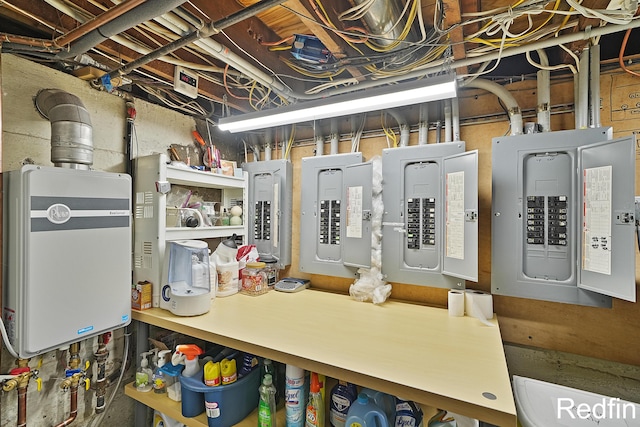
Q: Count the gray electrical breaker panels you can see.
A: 4